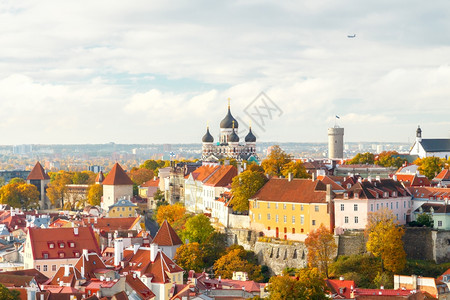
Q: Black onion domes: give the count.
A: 4